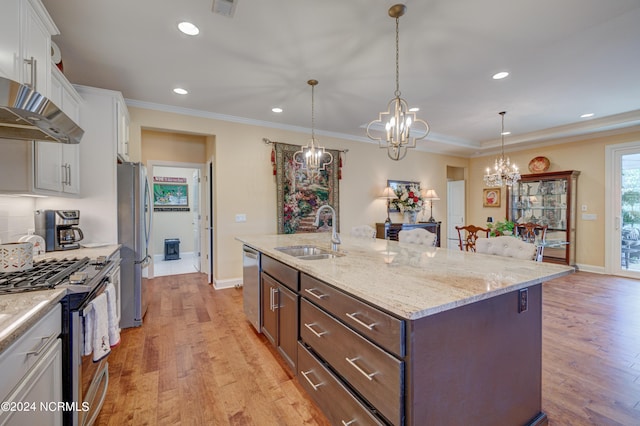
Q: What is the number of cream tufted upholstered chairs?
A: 3